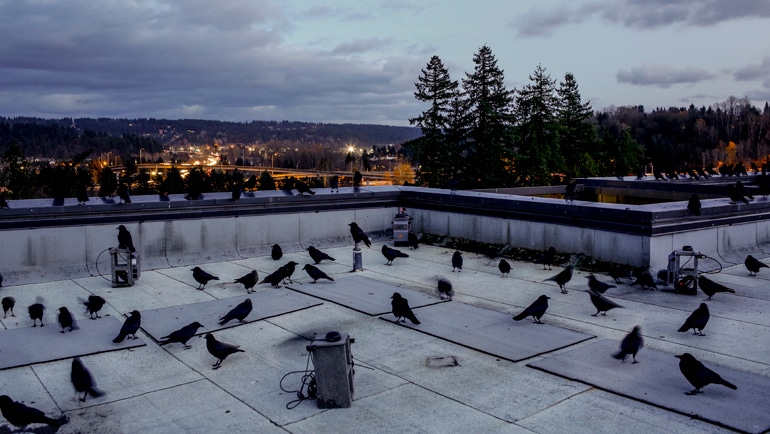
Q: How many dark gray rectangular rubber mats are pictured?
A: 5